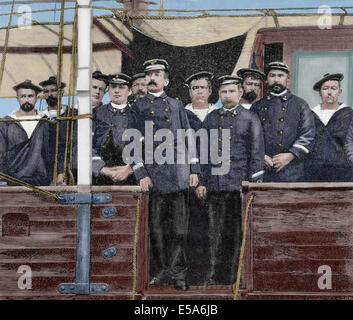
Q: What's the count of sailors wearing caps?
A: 11